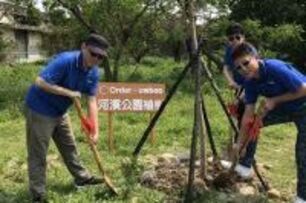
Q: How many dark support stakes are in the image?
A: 4